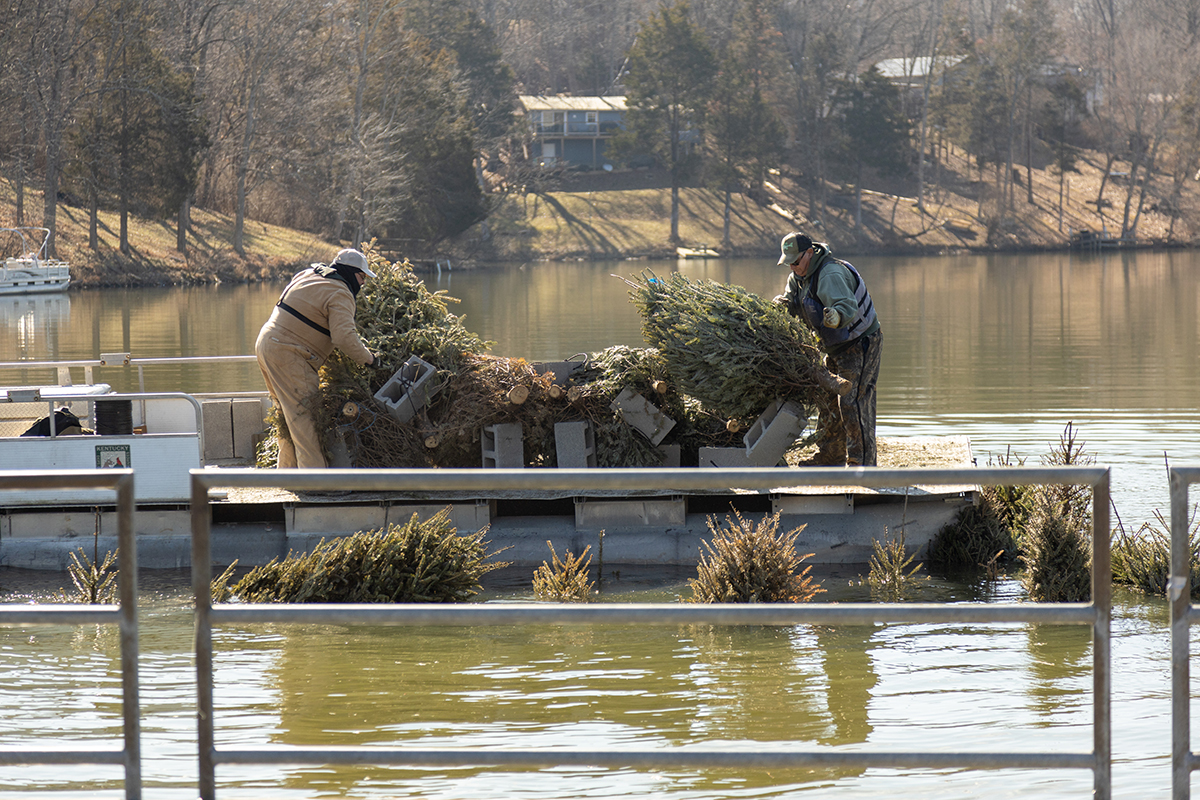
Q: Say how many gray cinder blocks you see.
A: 11